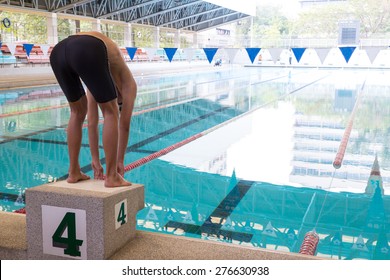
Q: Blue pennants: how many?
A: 7